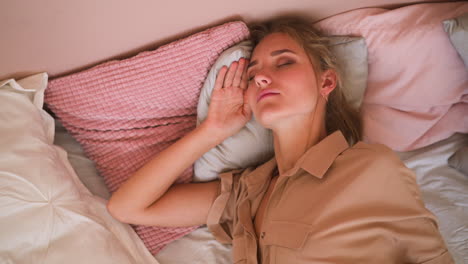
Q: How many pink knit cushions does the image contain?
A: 1